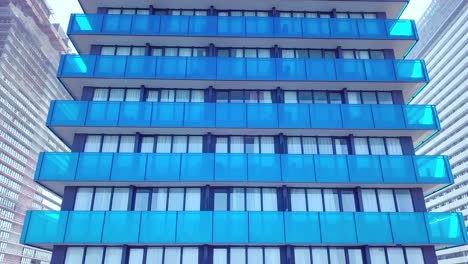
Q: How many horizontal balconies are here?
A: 5